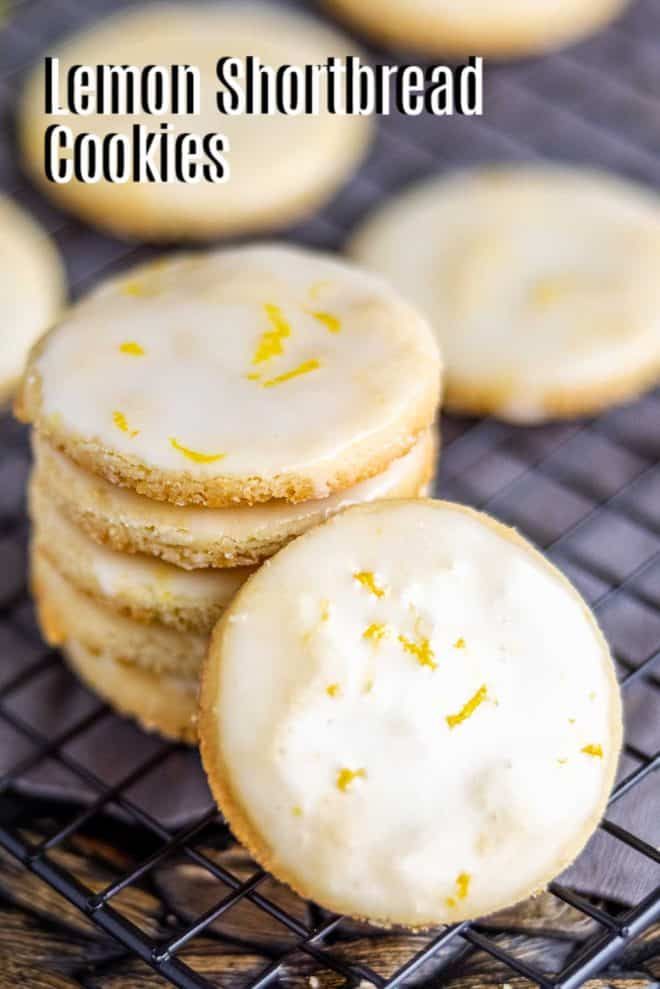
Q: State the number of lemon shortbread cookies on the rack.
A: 10